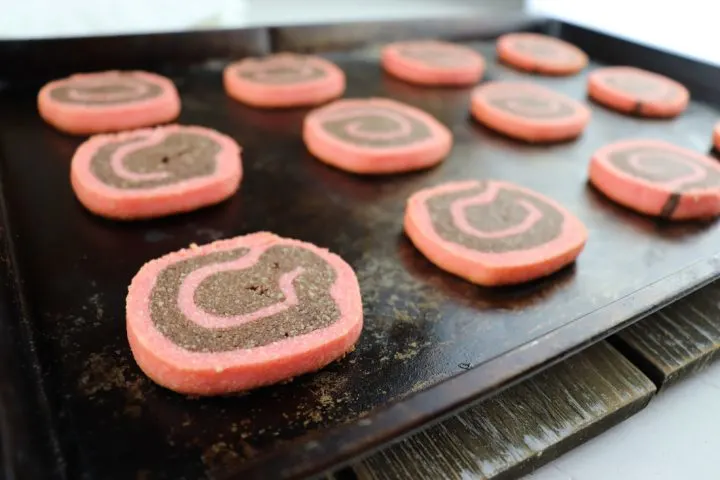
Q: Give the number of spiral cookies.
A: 12